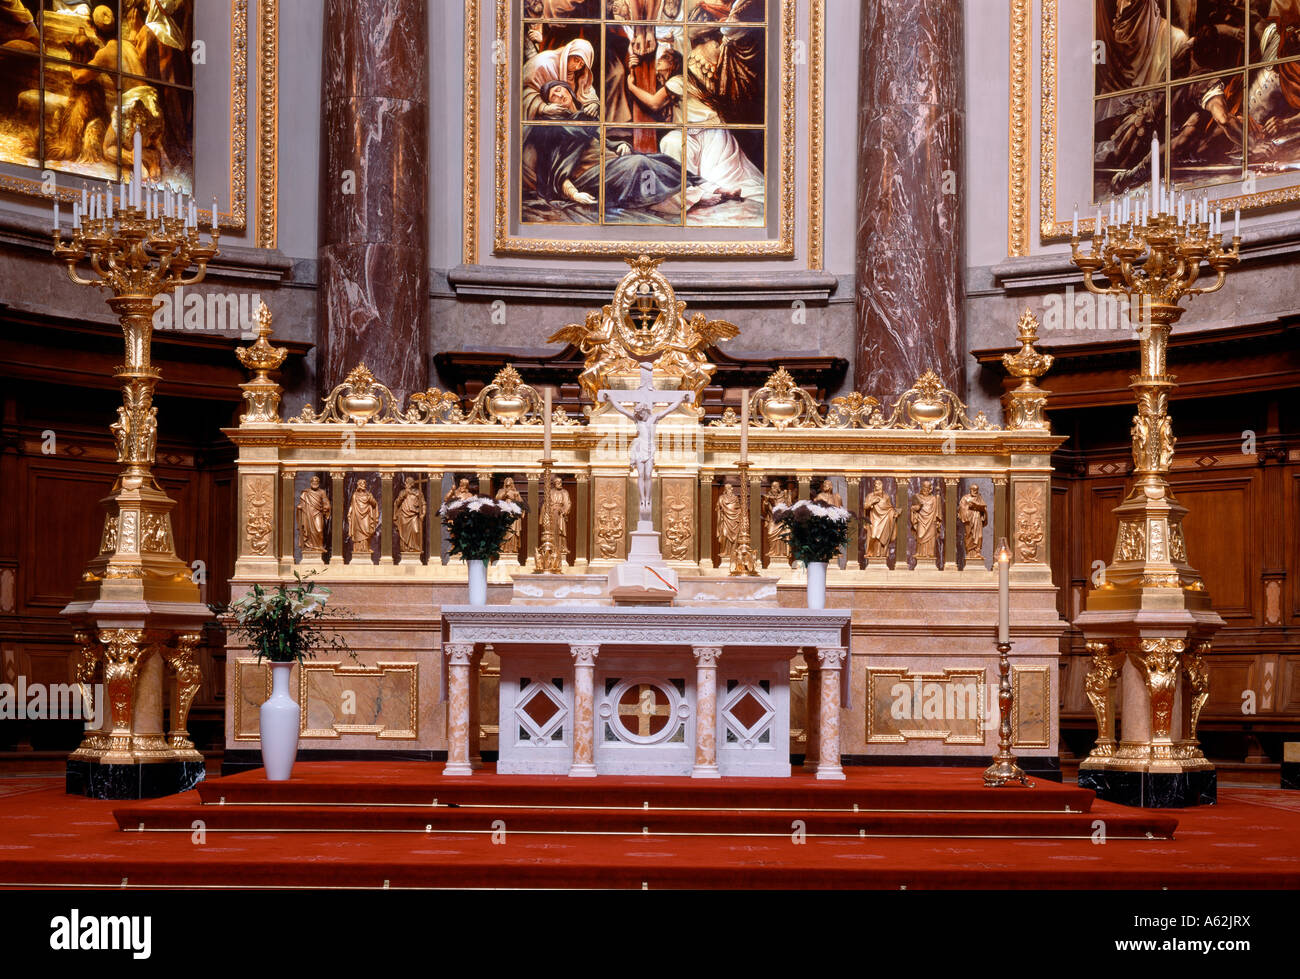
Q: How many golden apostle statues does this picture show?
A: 12